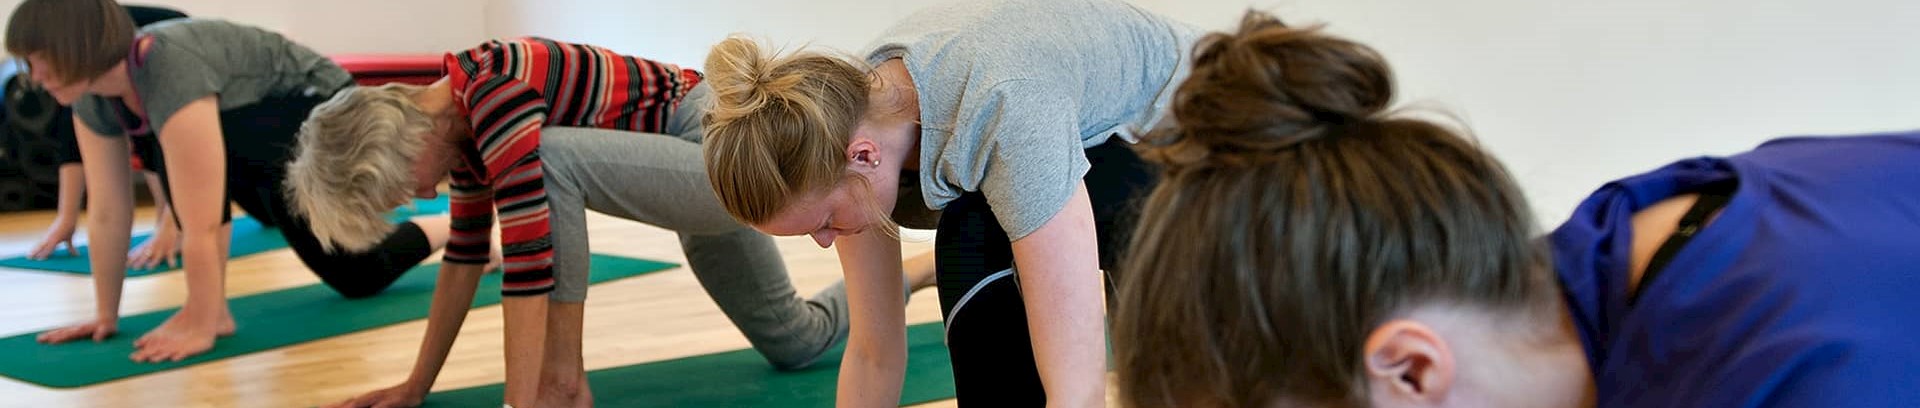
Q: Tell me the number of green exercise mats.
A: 3